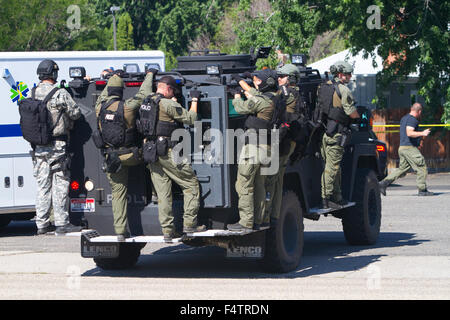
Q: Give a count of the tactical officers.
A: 6